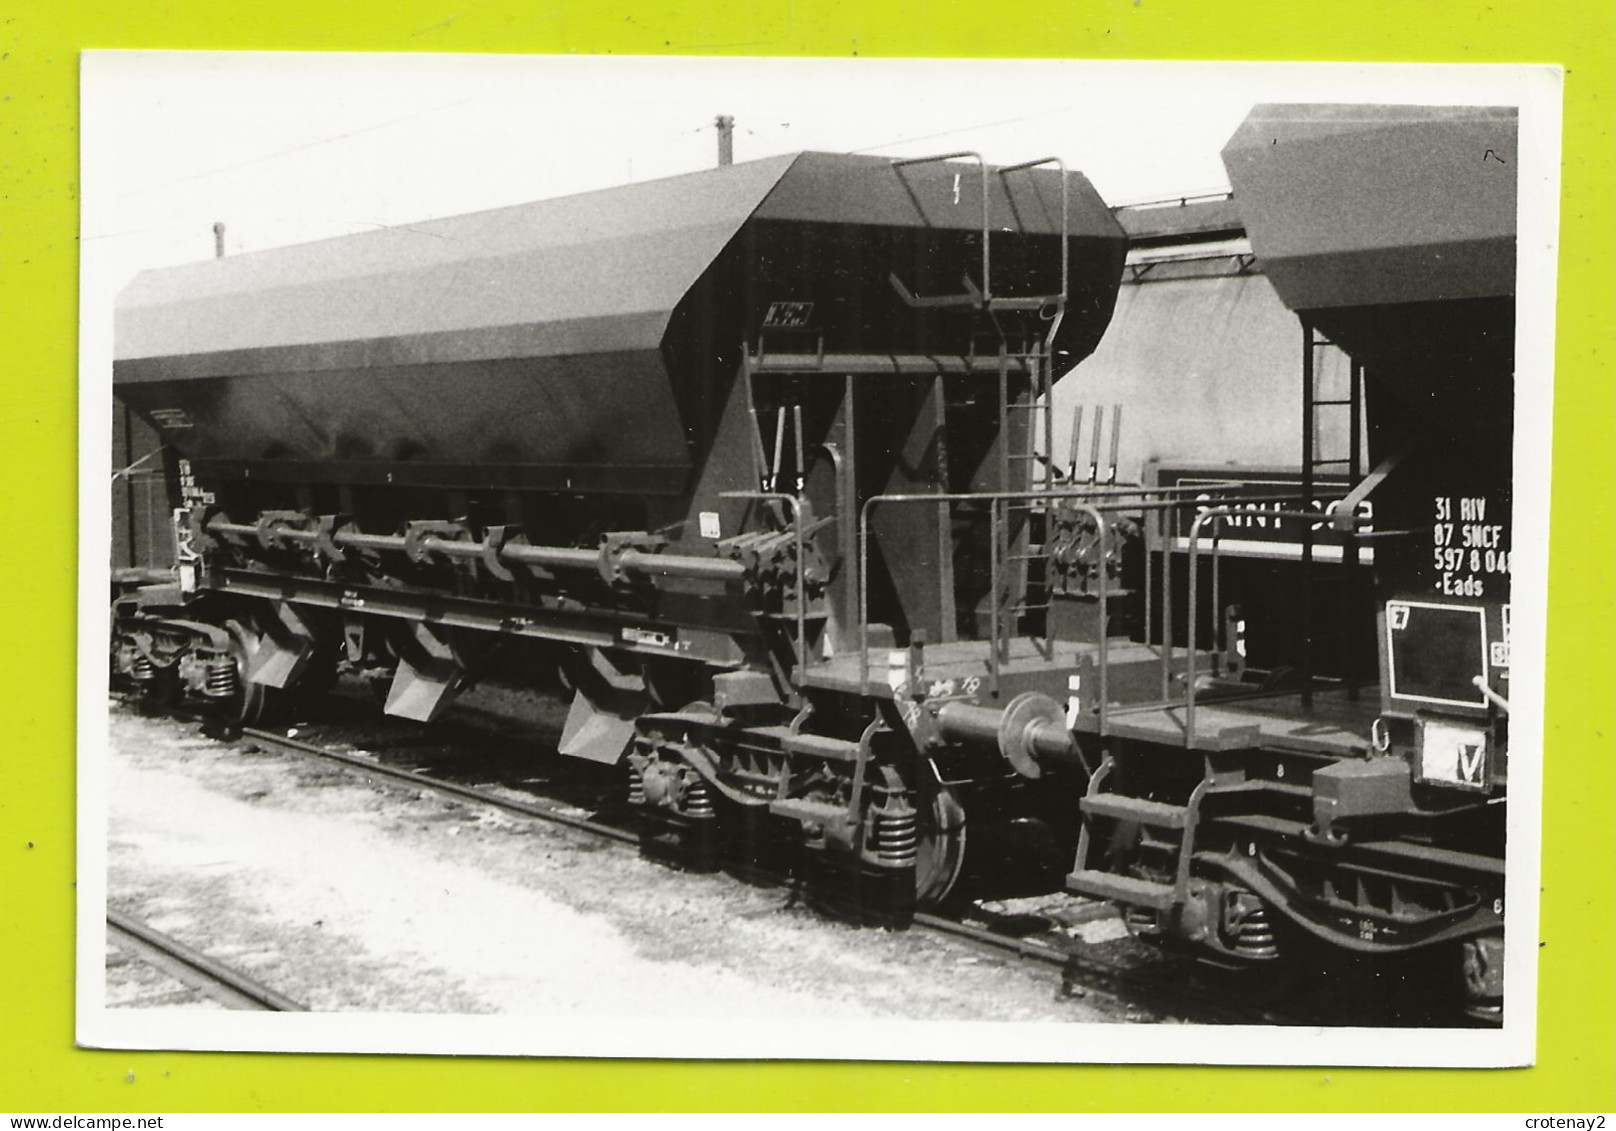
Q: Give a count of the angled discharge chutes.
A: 3